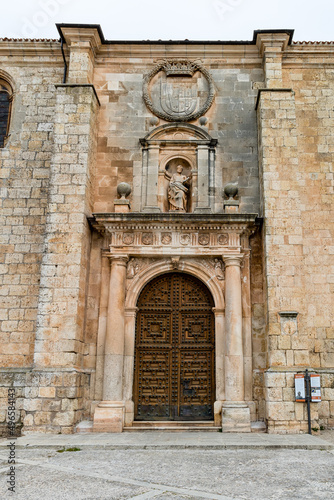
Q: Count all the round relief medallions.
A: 6